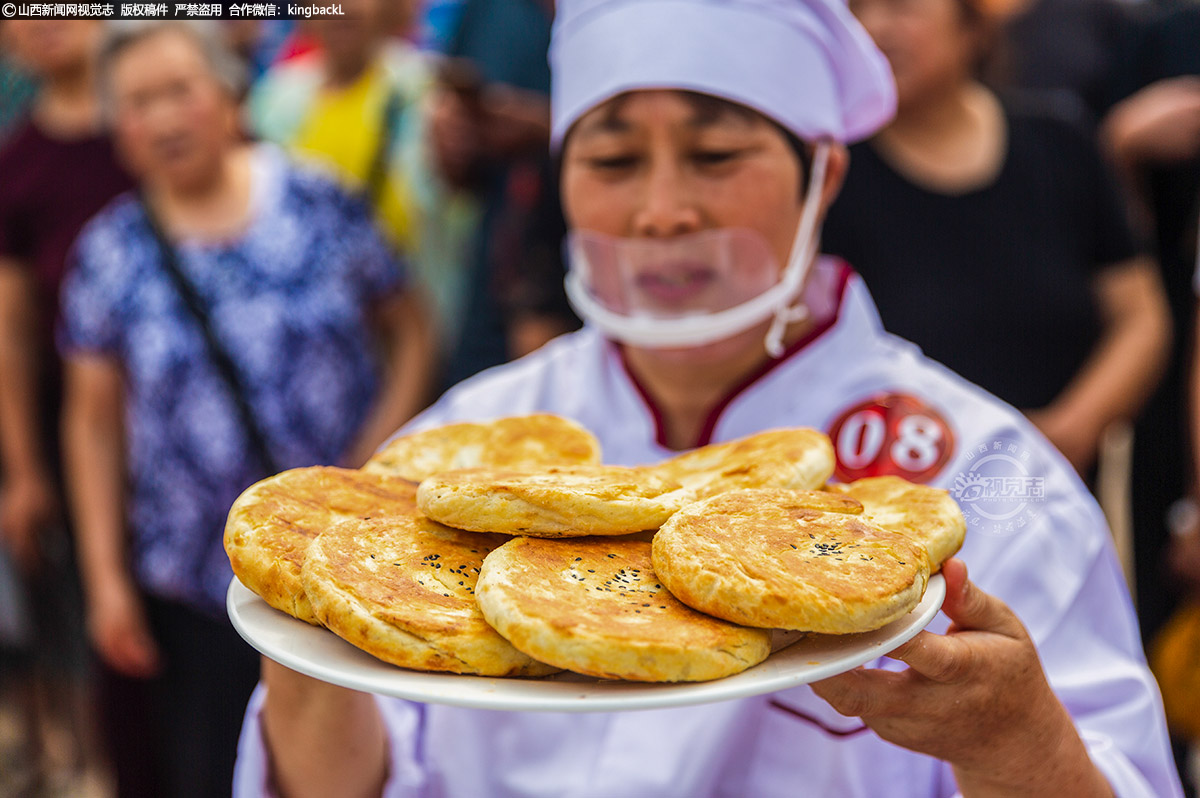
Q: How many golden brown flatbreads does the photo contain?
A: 8